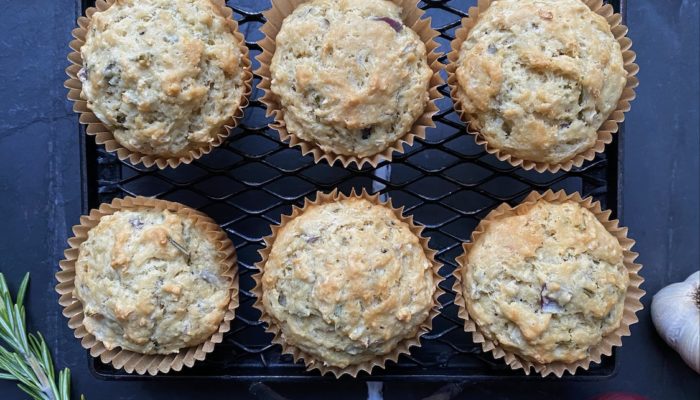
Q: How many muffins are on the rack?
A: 6